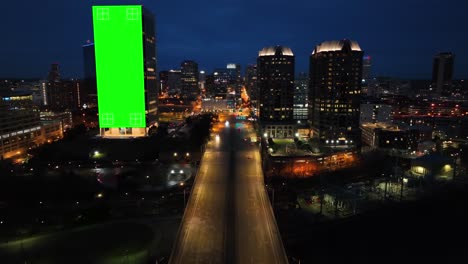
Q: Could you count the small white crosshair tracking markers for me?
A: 4